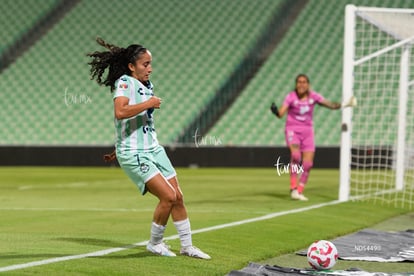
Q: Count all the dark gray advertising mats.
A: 2